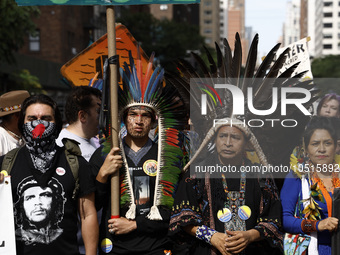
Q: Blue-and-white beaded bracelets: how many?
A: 1